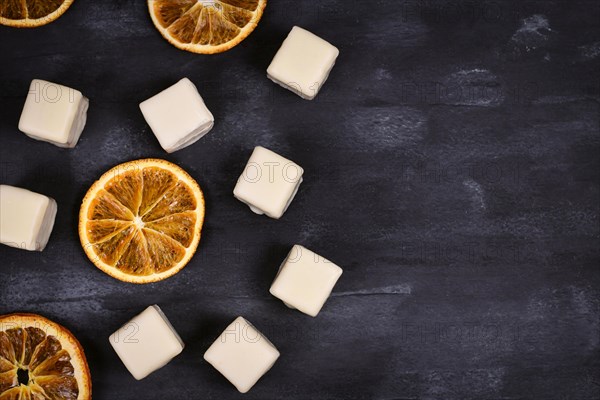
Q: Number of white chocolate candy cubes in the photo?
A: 8